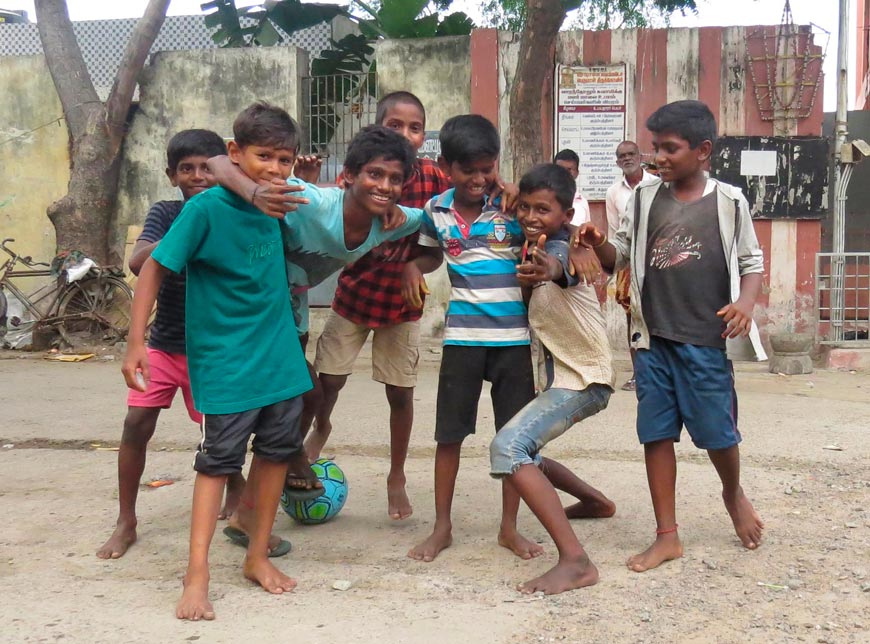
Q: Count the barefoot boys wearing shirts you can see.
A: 6